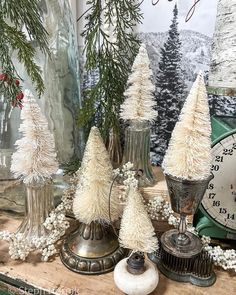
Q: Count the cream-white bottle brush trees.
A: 5